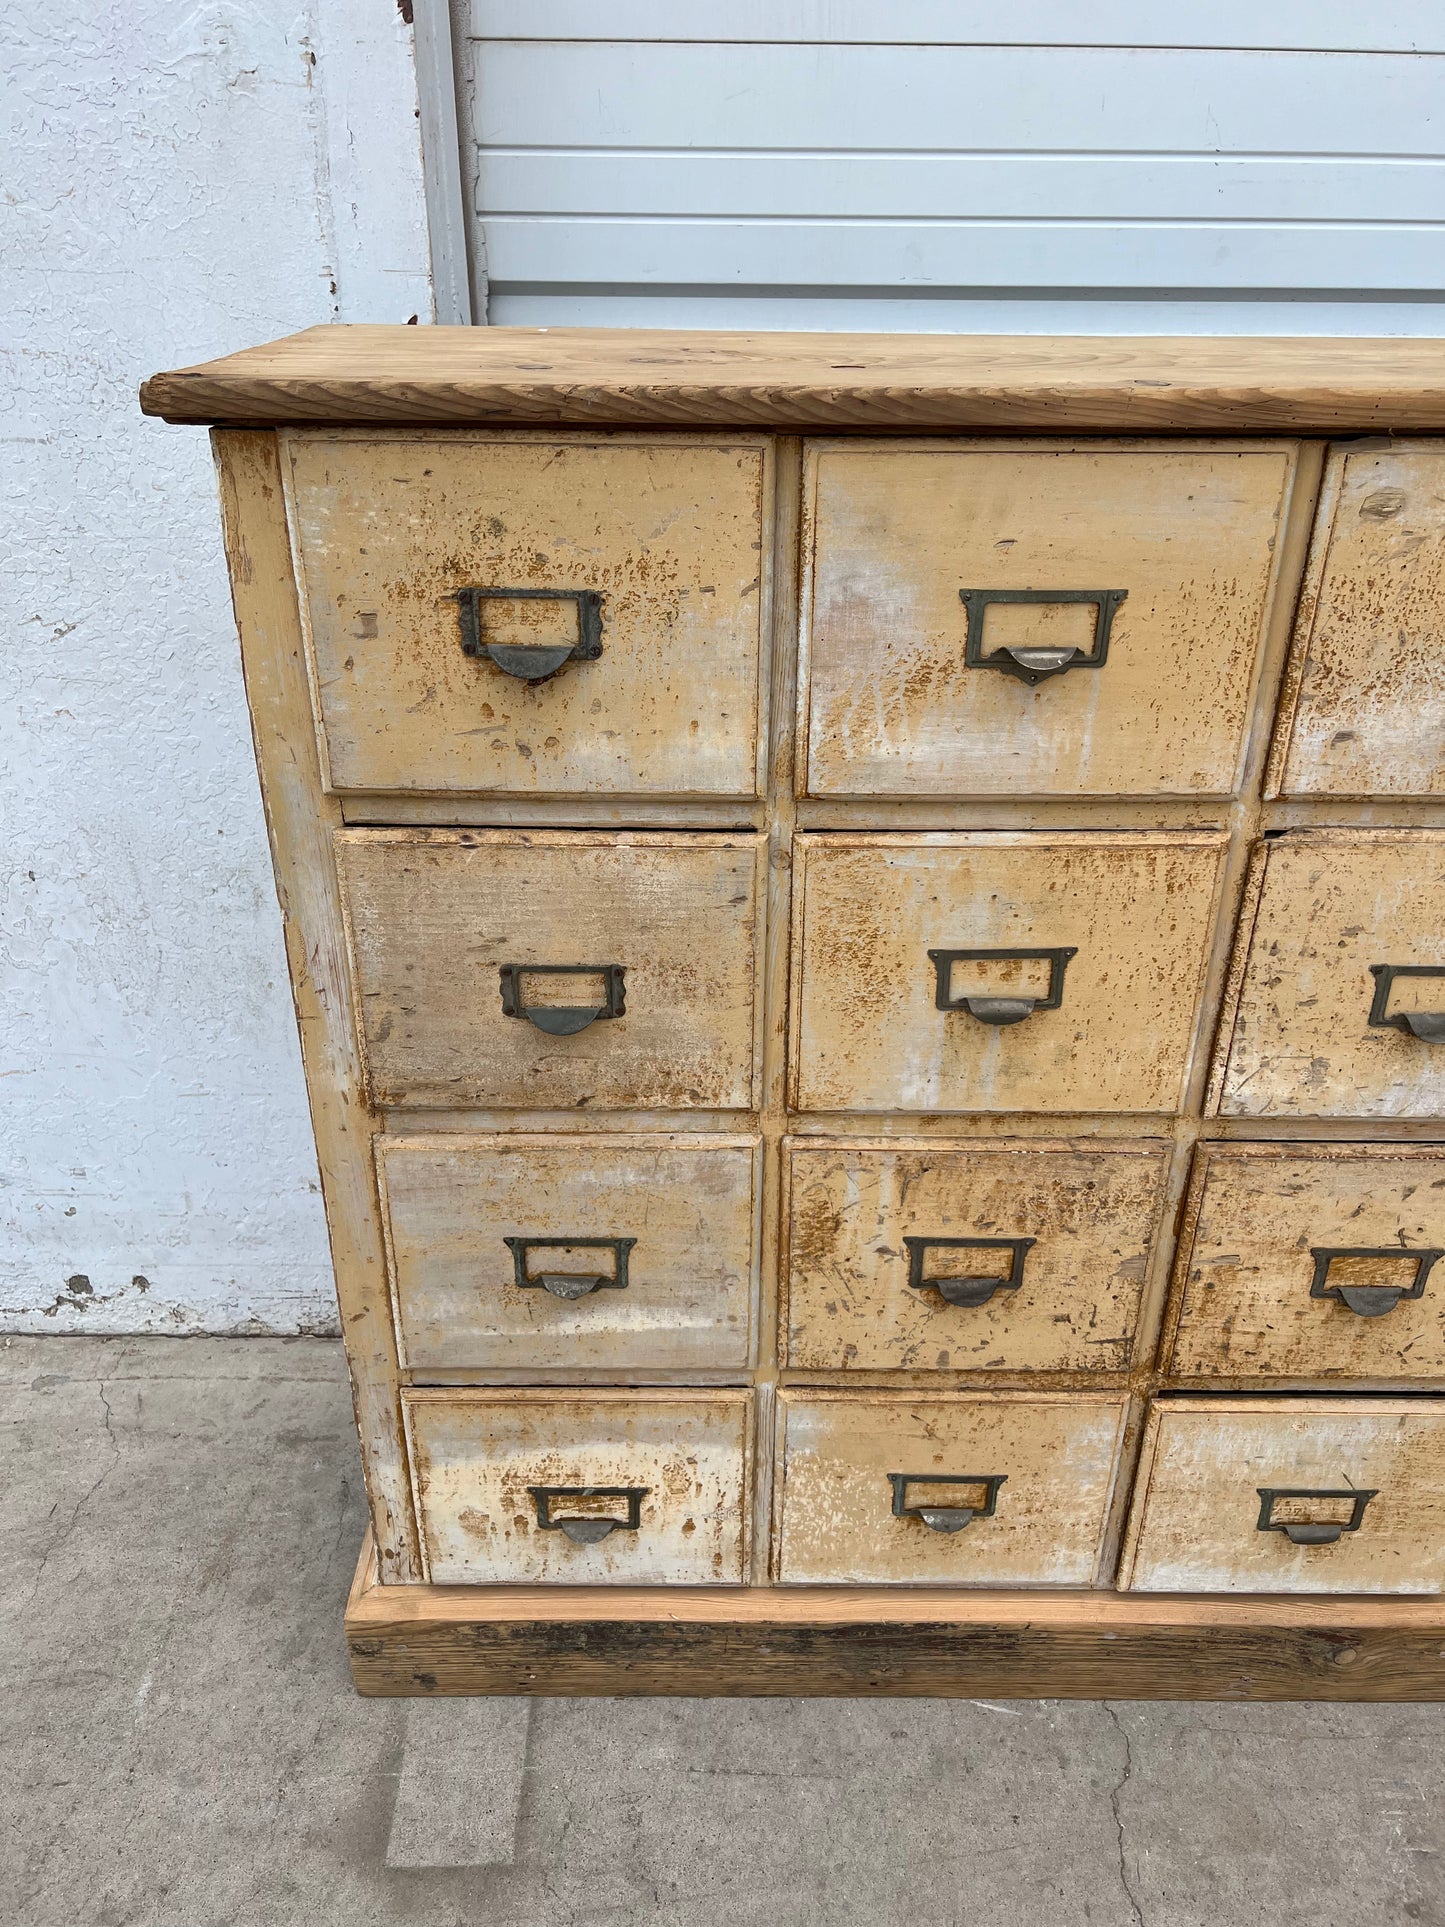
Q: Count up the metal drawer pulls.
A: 11